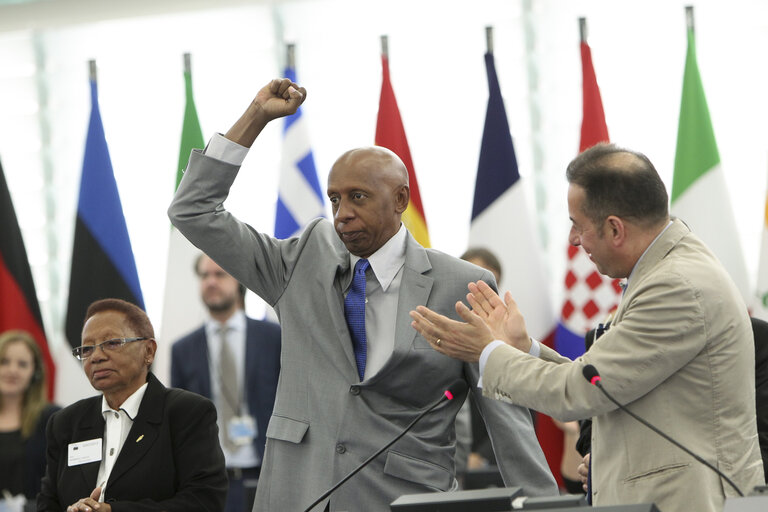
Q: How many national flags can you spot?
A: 9